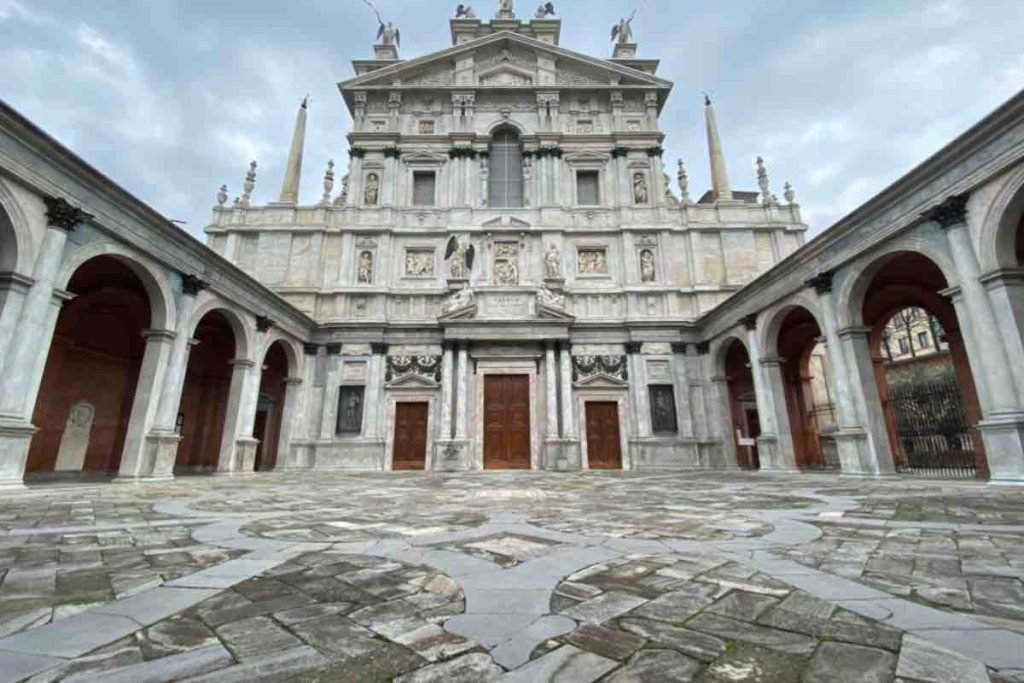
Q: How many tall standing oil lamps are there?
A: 0